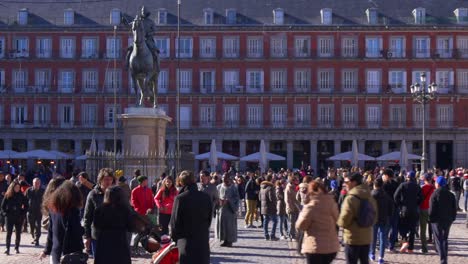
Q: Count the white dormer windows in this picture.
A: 11